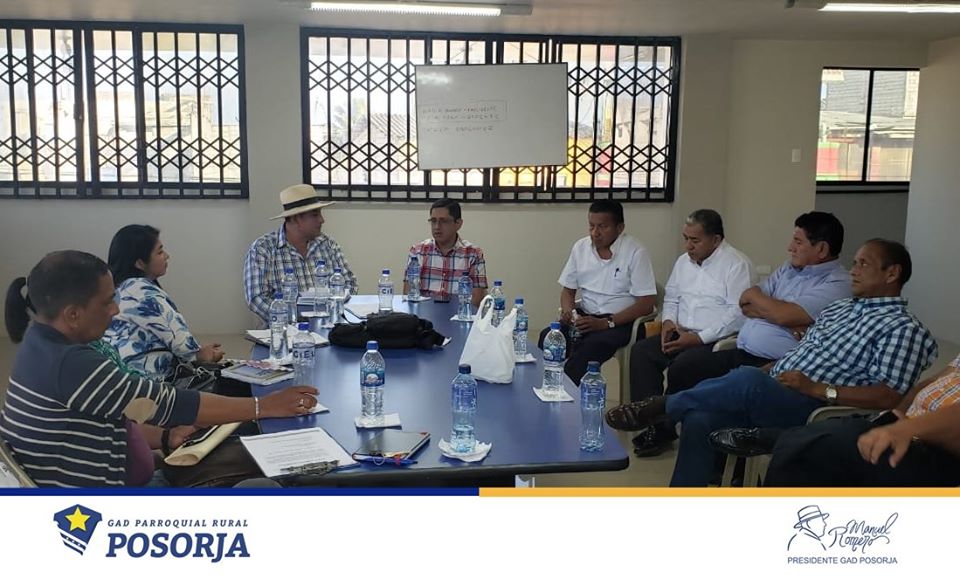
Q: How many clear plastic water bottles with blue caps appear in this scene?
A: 14